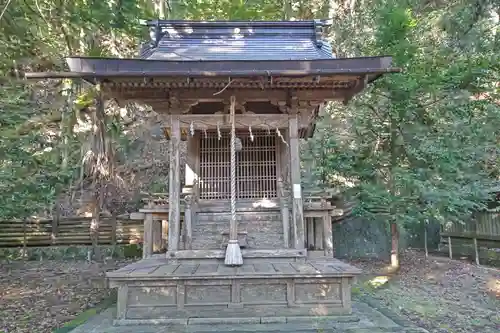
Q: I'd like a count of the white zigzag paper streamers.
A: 4